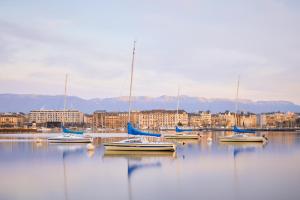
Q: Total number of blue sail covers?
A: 4